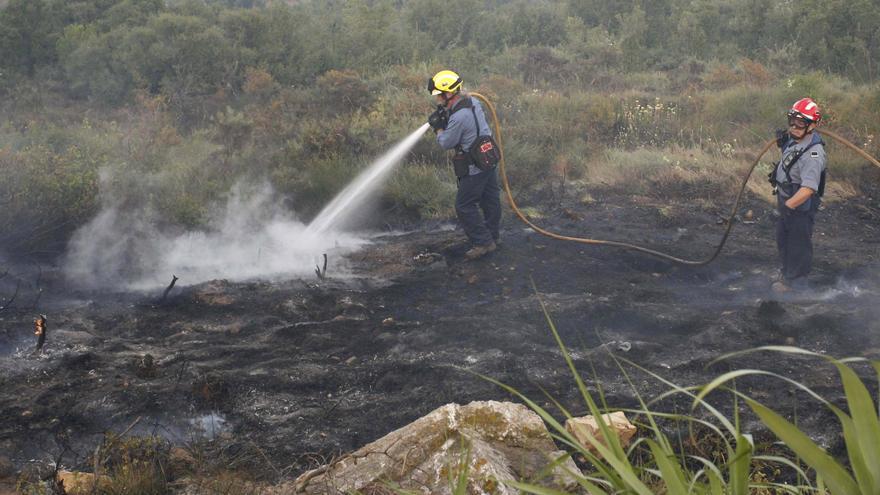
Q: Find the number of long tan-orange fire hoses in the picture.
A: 1